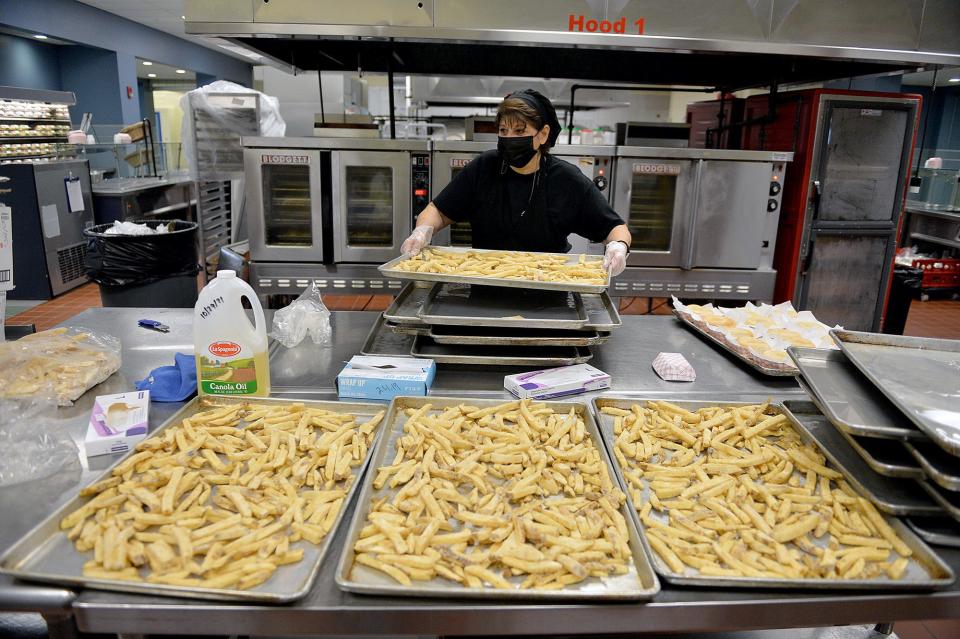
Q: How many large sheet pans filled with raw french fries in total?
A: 4